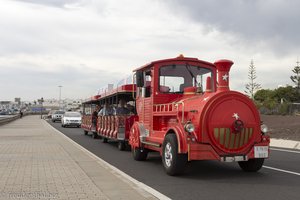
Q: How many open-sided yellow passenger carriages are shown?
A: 0